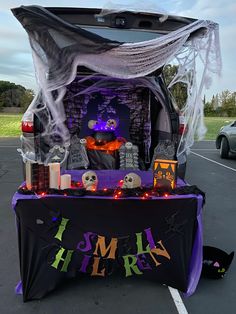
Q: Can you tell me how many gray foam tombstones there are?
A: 4